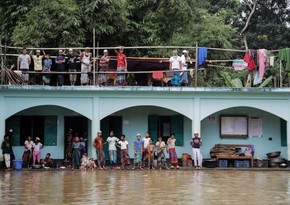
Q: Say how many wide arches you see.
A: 3